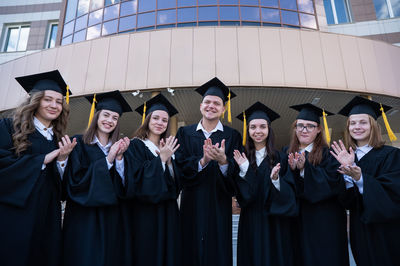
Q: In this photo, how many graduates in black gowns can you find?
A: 7